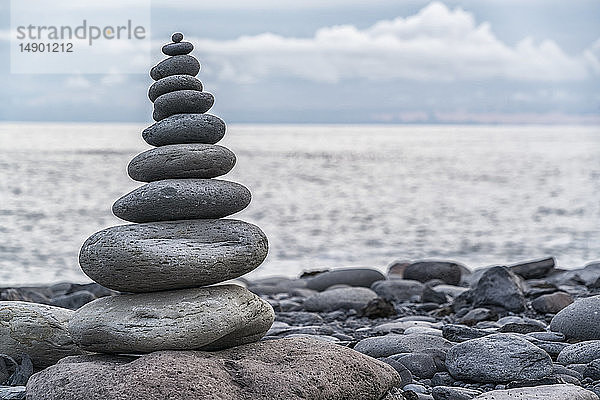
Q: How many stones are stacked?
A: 10